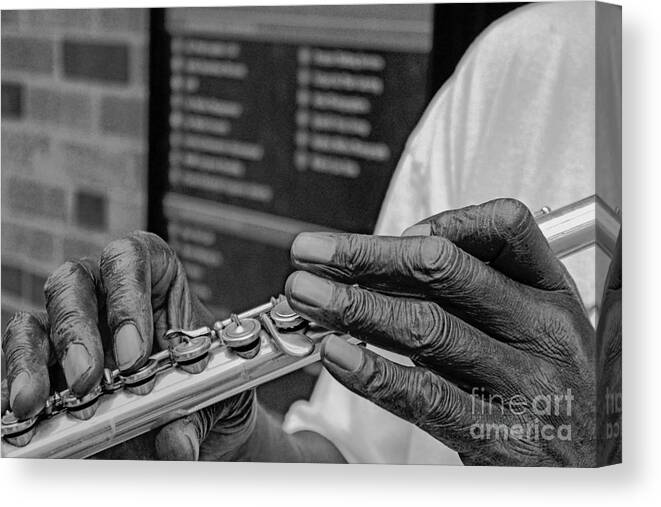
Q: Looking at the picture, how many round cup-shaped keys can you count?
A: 6